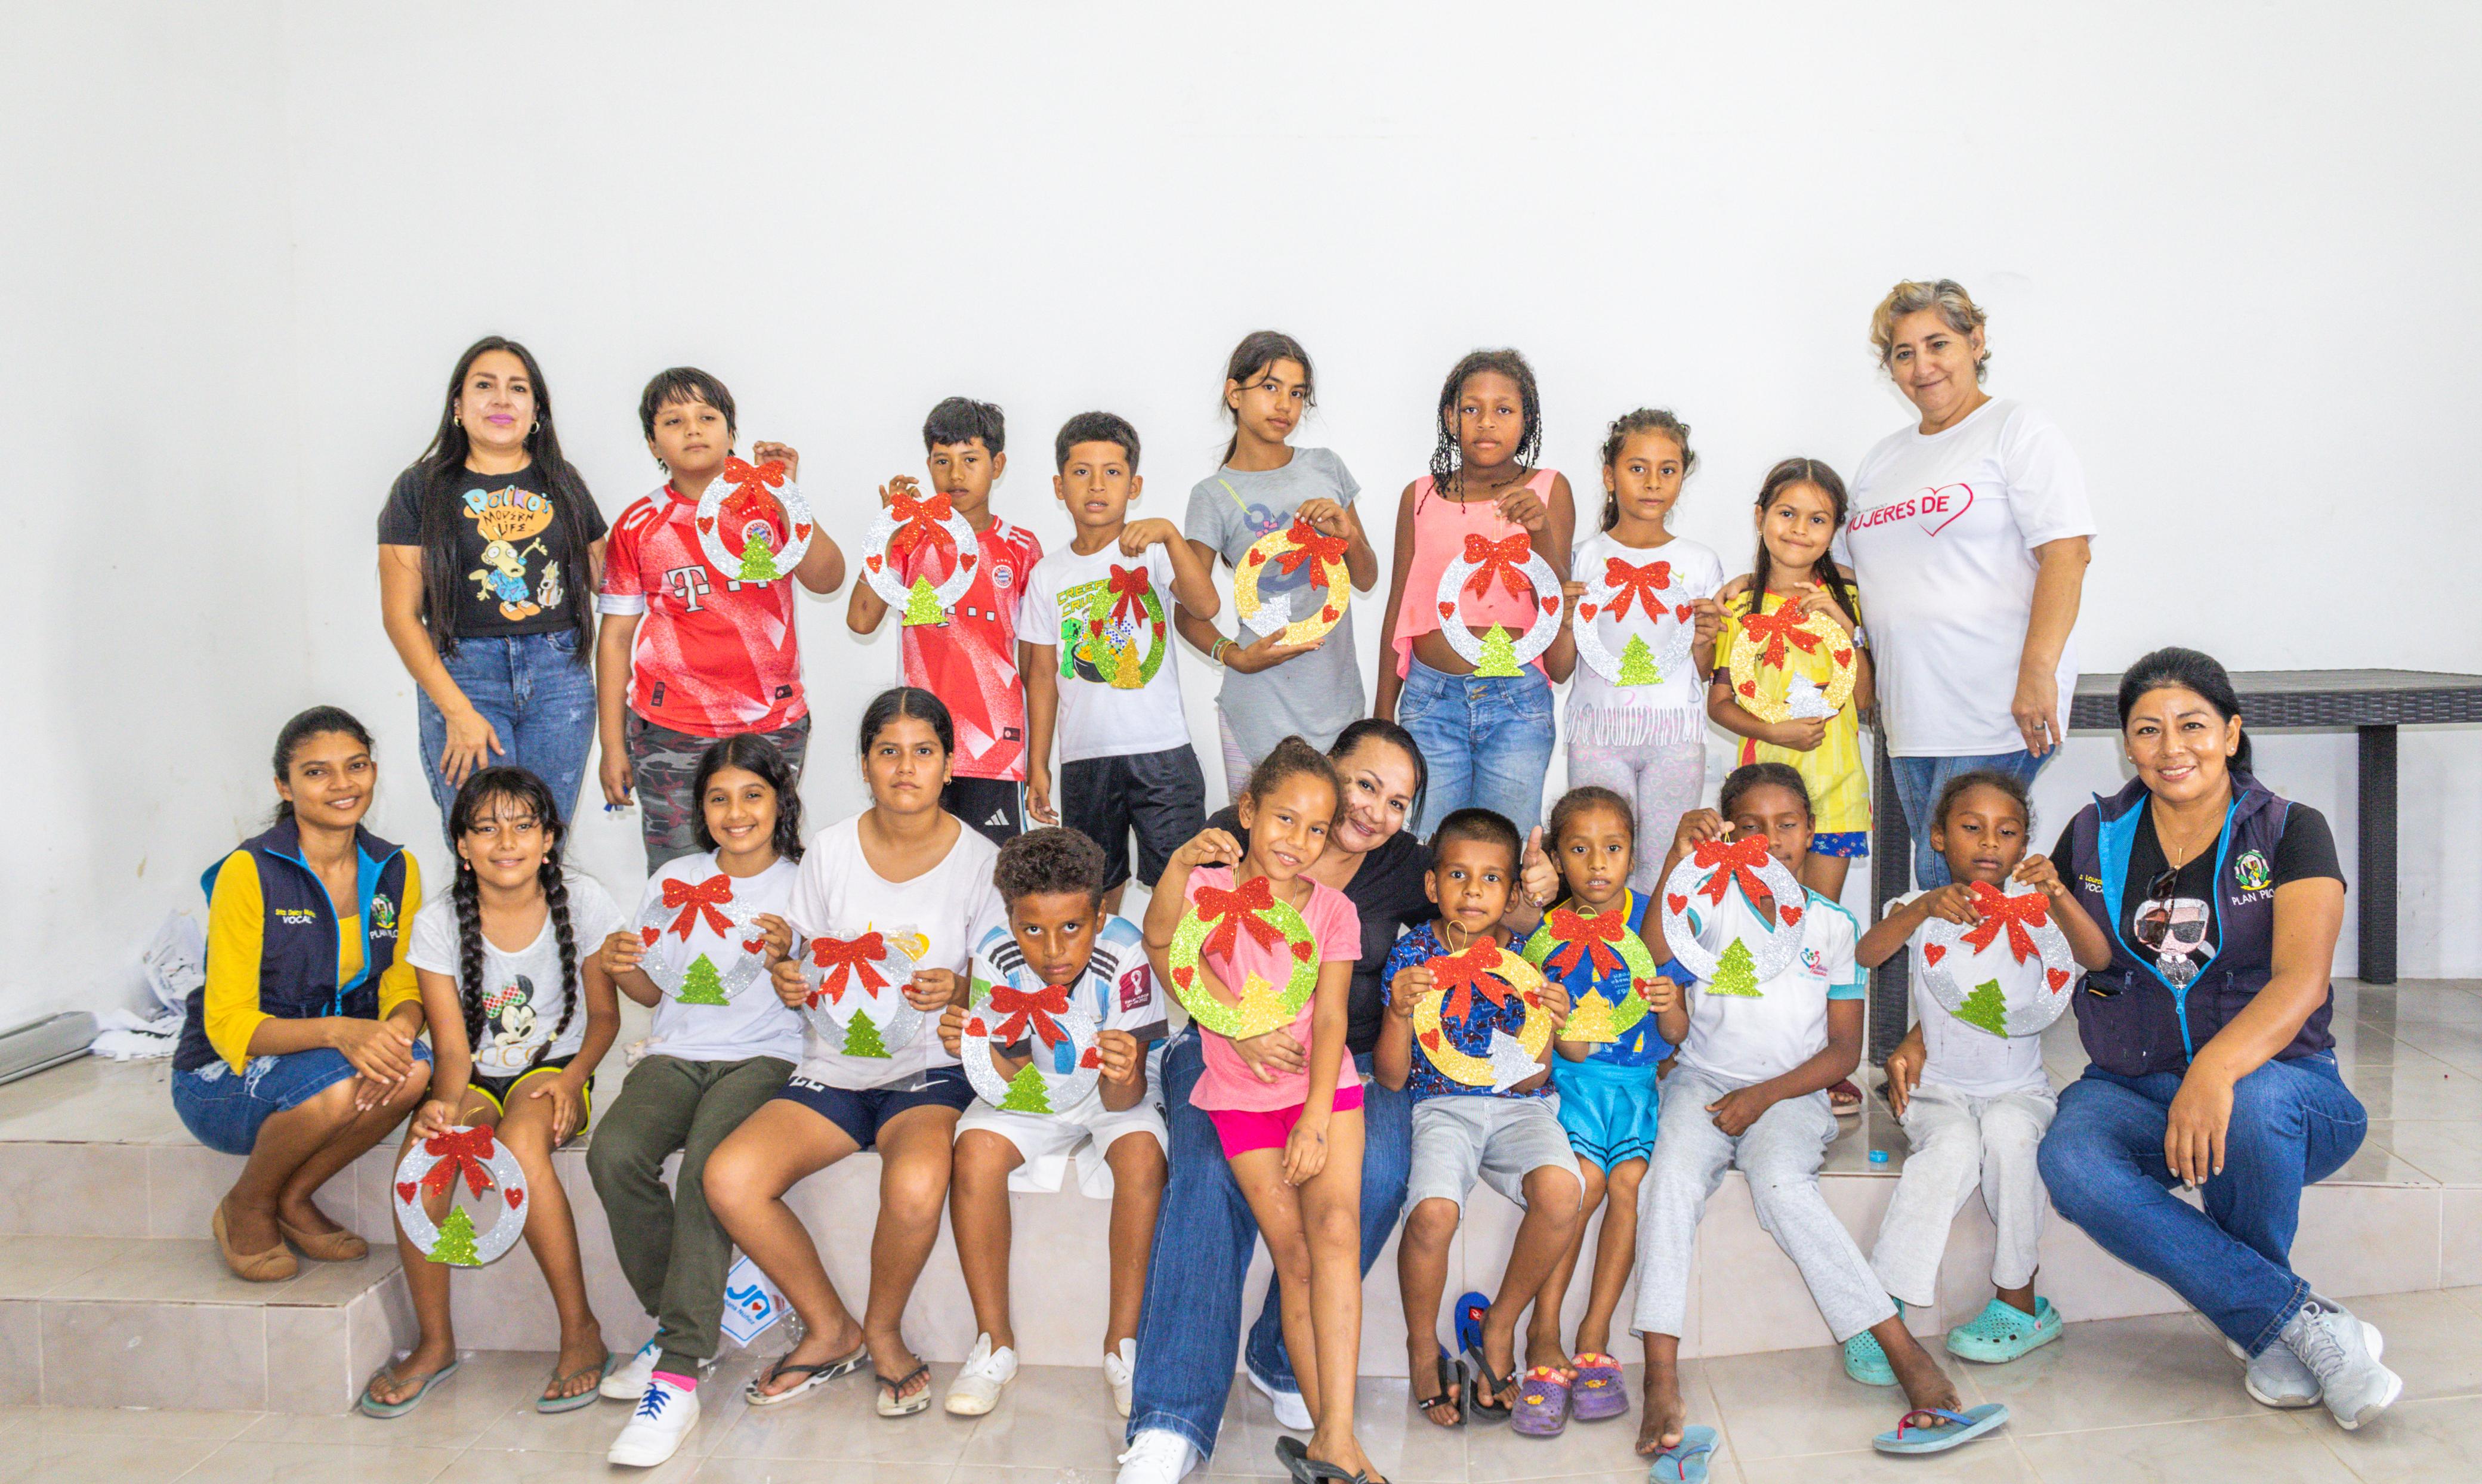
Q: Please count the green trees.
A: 10